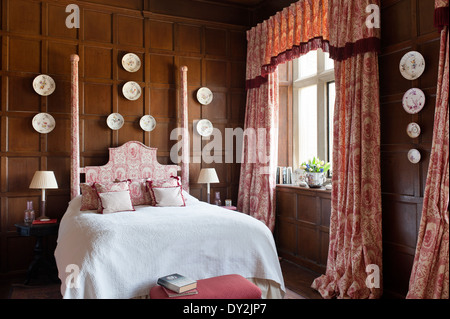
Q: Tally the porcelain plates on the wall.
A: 12